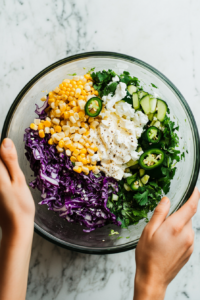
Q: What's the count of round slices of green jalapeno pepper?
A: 3